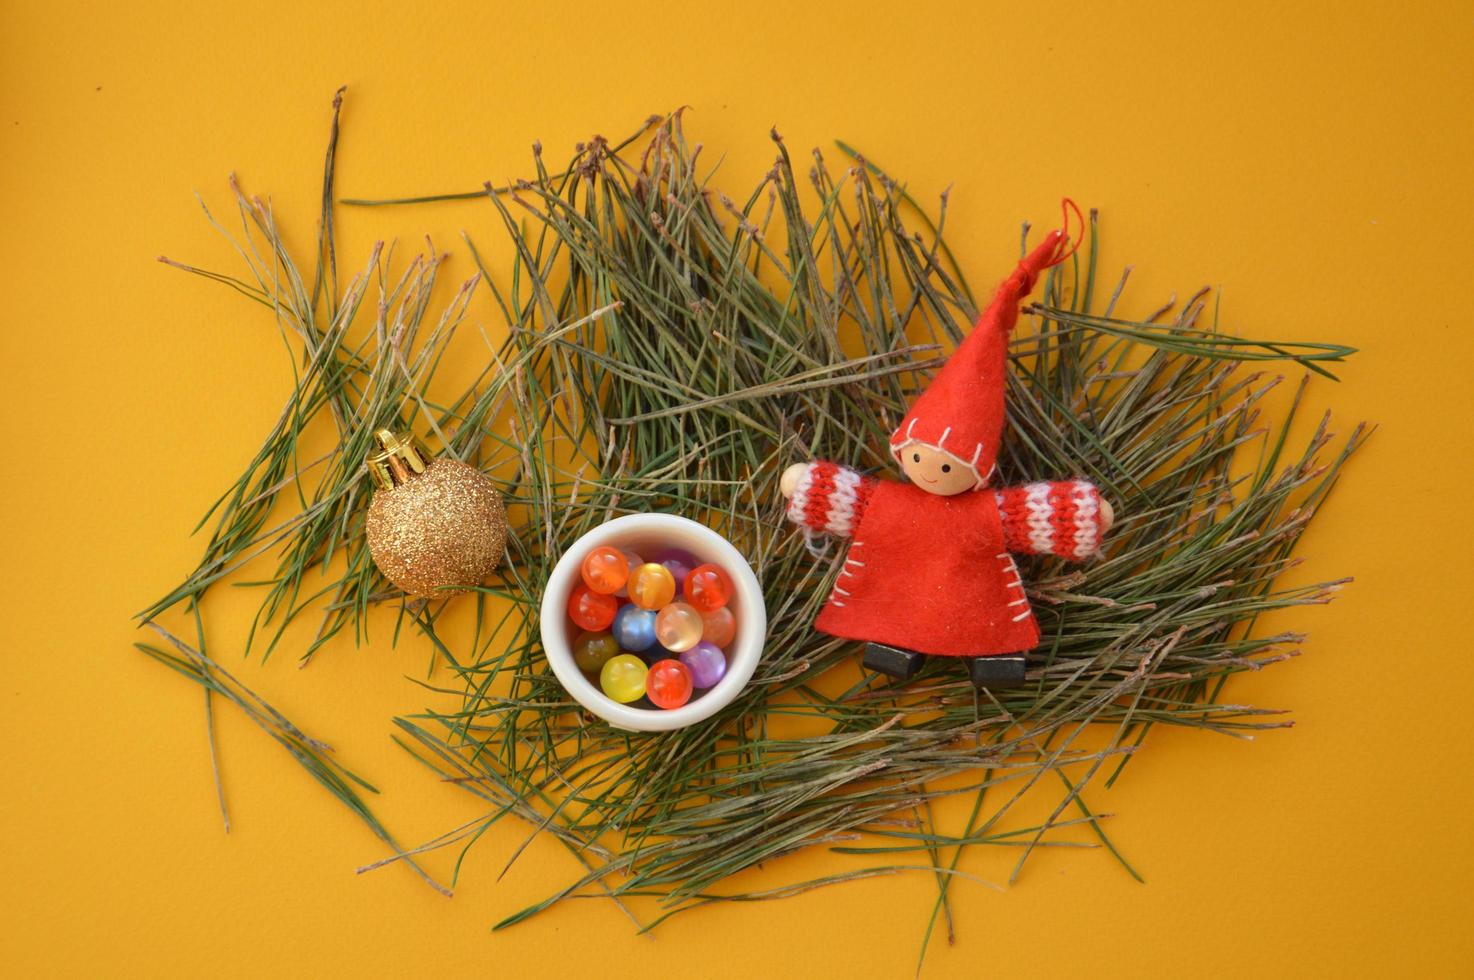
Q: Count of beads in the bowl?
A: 13